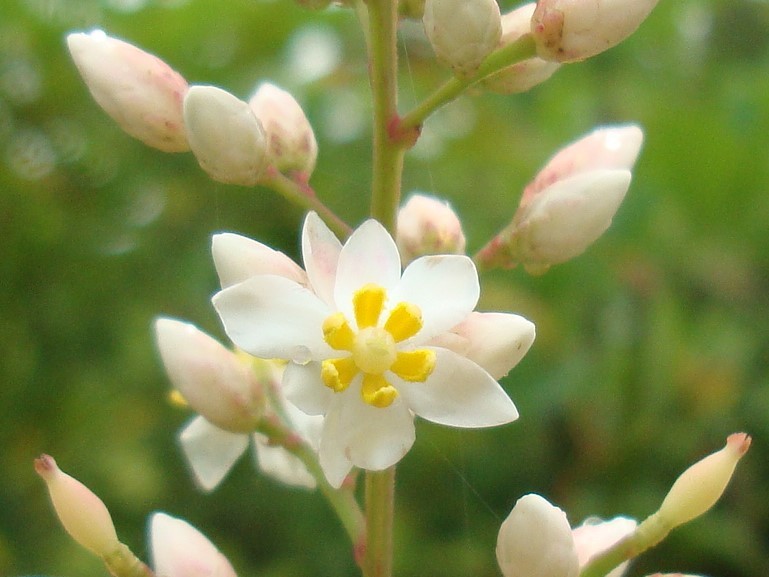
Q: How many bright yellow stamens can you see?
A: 6